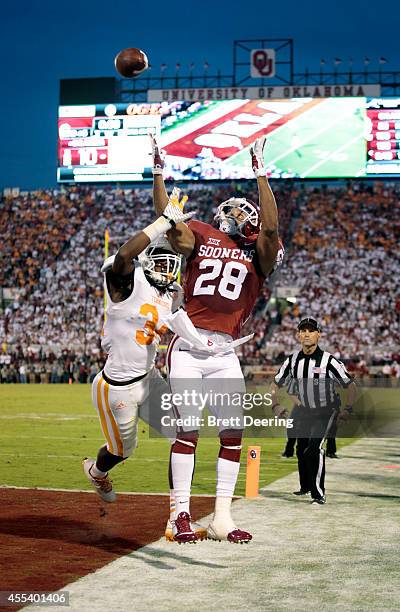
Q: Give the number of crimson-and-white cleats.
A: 2